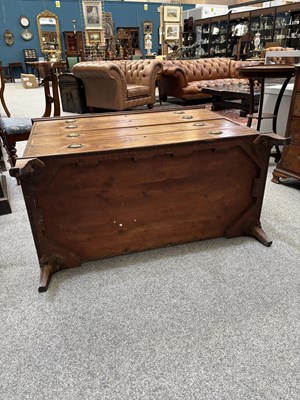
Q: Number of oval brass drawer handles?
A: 8